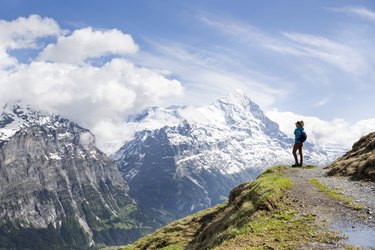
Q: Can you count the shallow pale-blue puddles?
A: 1